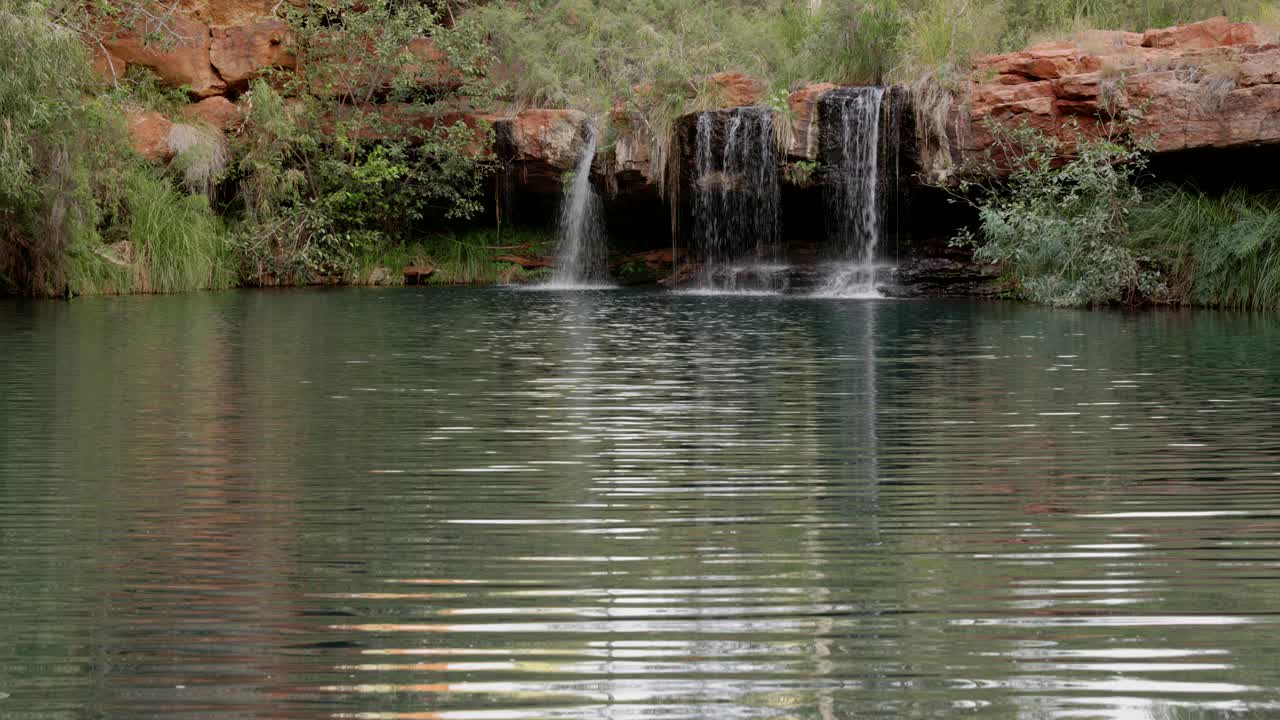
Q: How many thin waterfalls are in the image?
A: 3